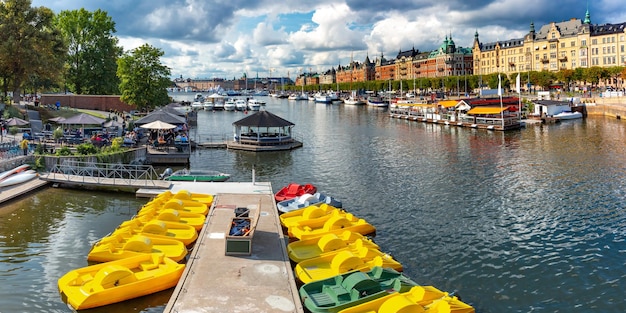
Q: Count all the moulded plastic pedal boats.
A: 14